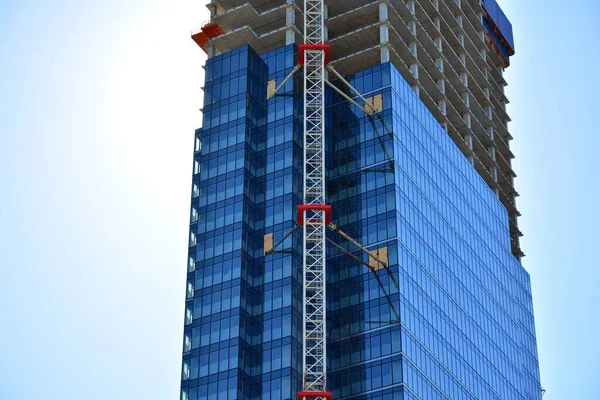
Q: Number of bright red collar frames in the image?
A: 3